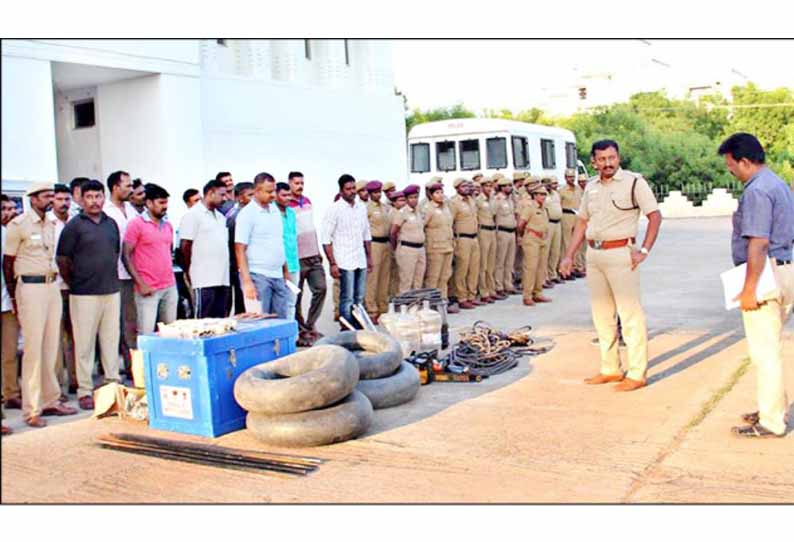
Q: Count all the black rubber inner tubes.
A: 4